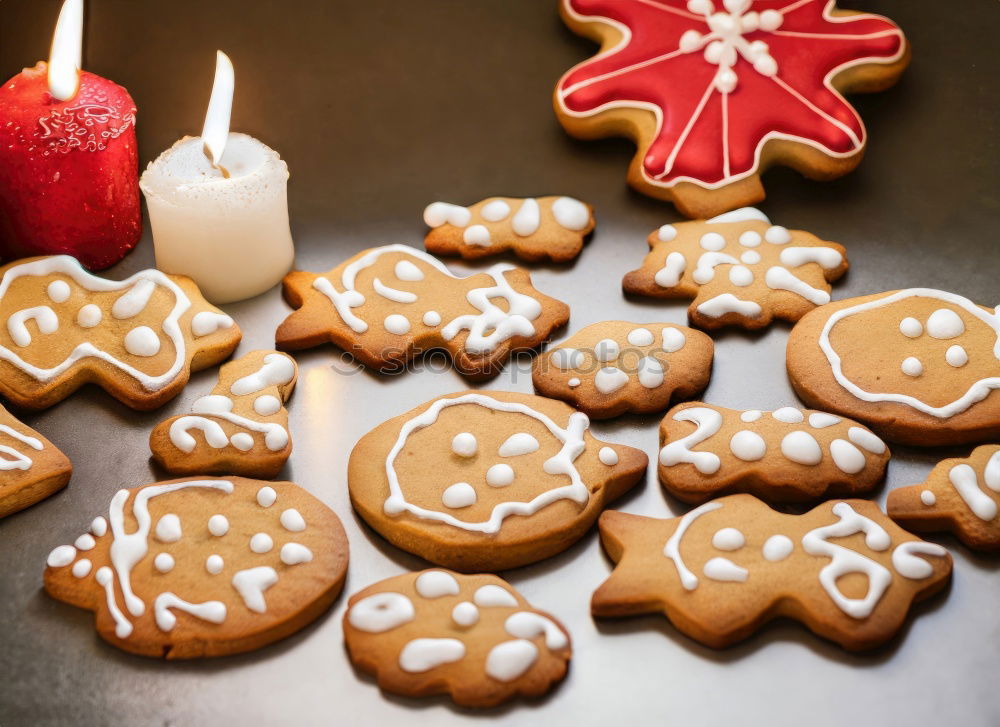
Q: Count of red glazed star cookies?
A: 1